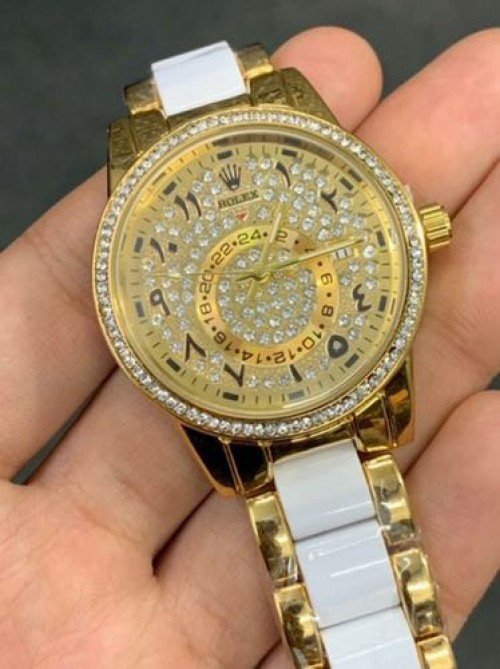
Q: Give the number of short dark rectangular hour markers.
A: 12